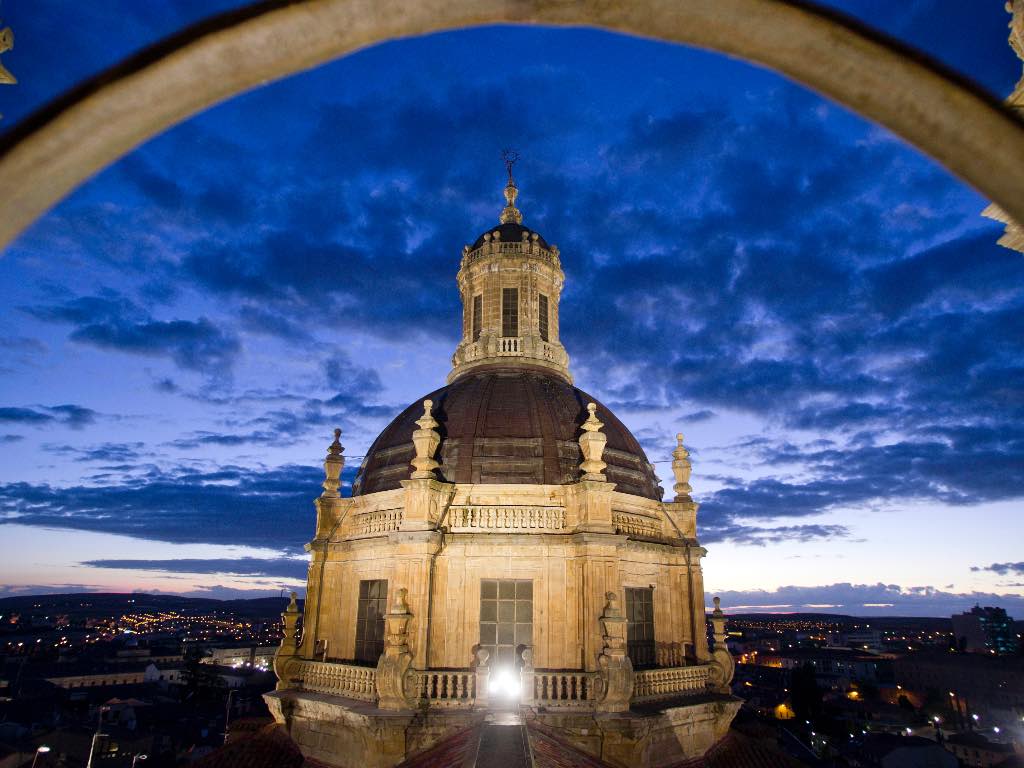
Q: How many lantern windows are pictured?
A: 3